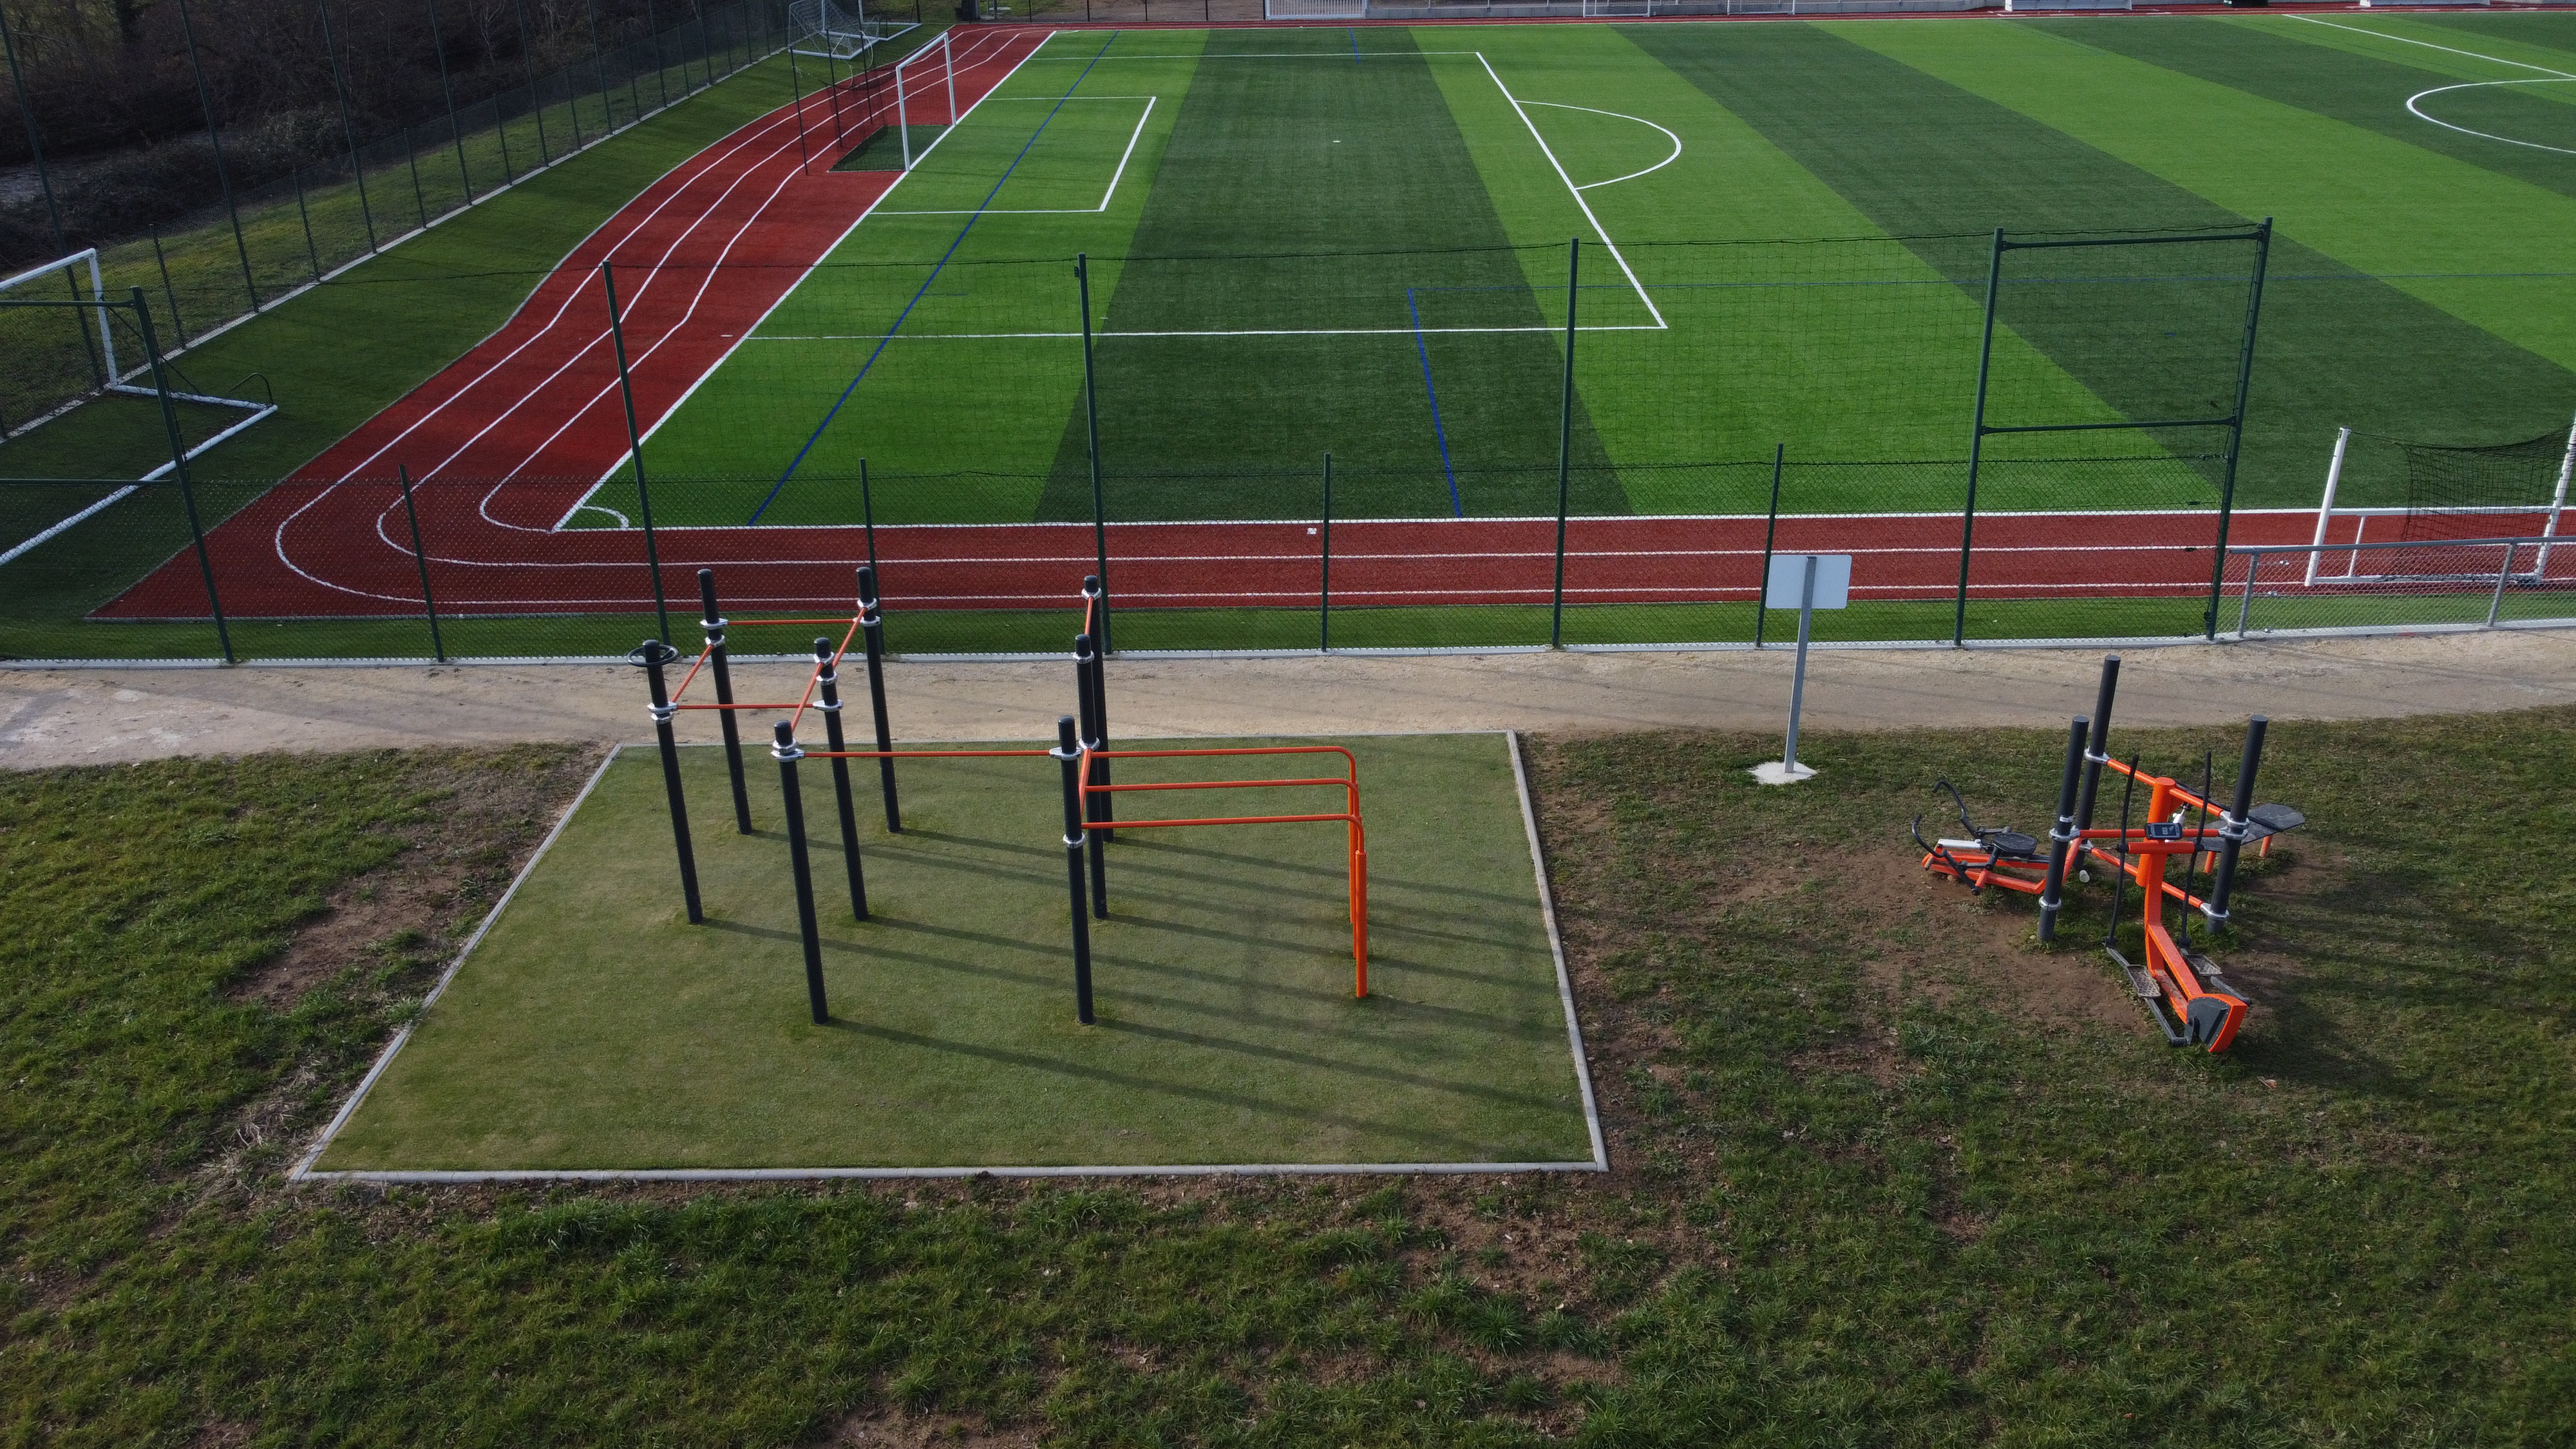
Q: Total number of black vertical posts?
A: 11